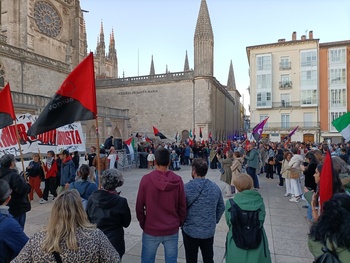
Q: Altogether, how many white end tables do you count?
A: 0